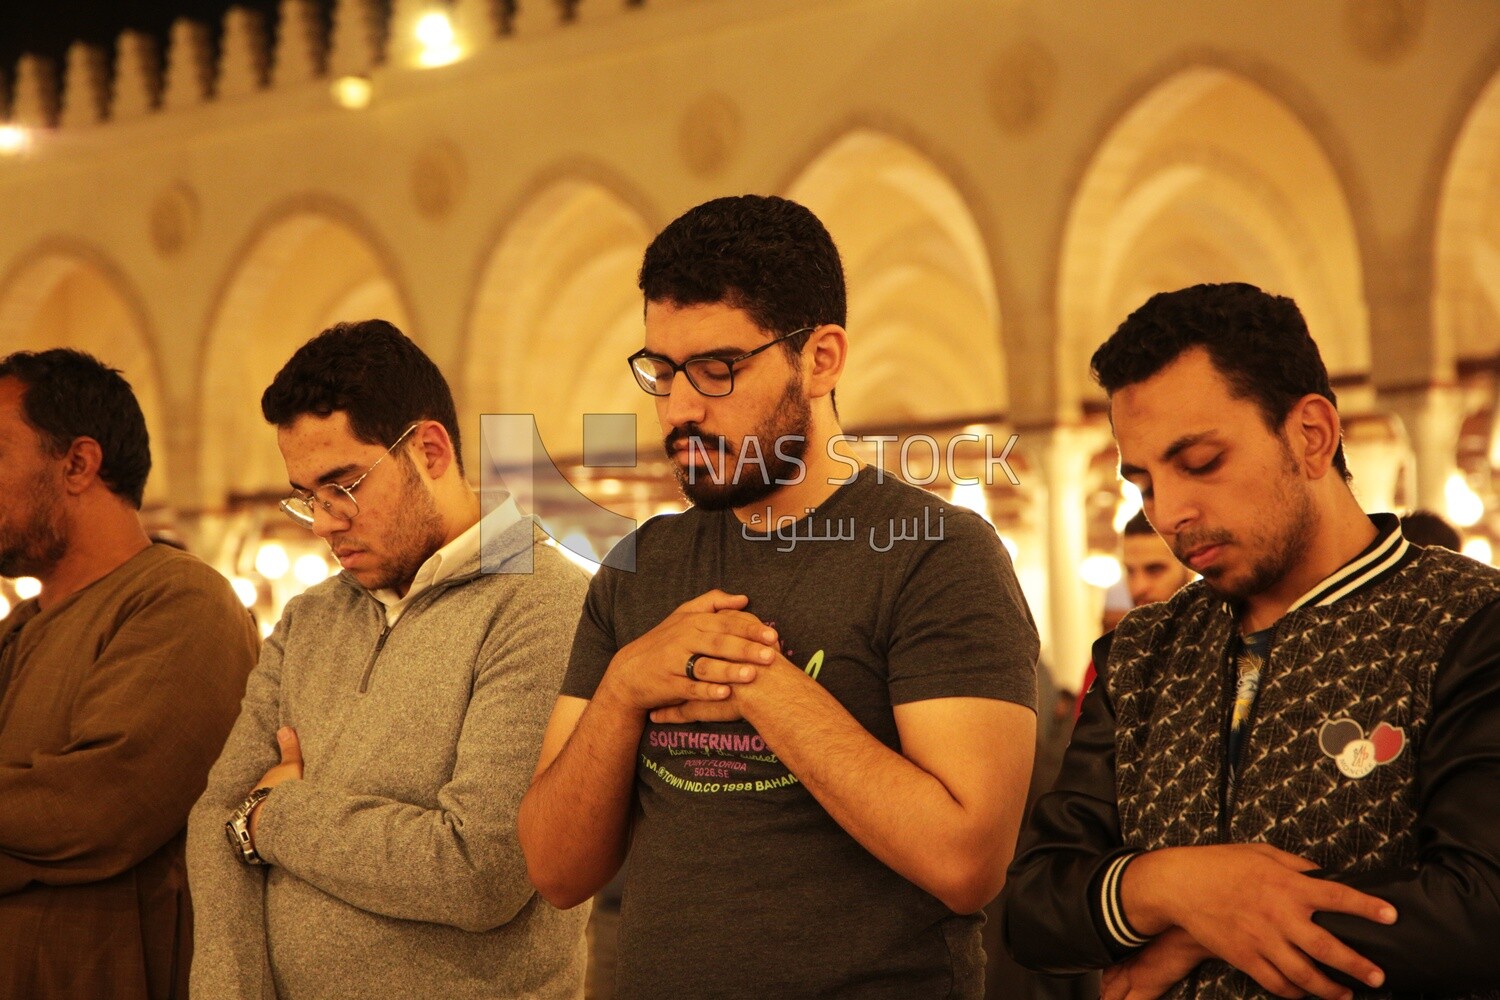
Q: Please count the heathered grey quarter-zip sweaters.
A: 1